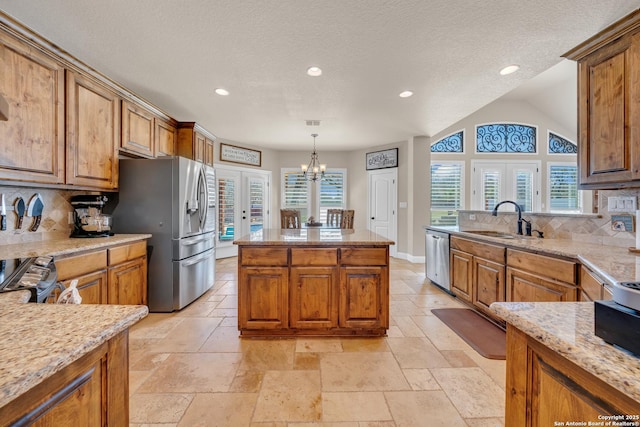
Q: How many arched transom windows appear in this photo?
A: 3